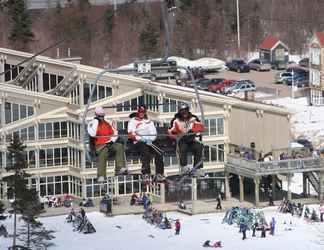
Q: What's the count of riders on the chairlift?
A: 3